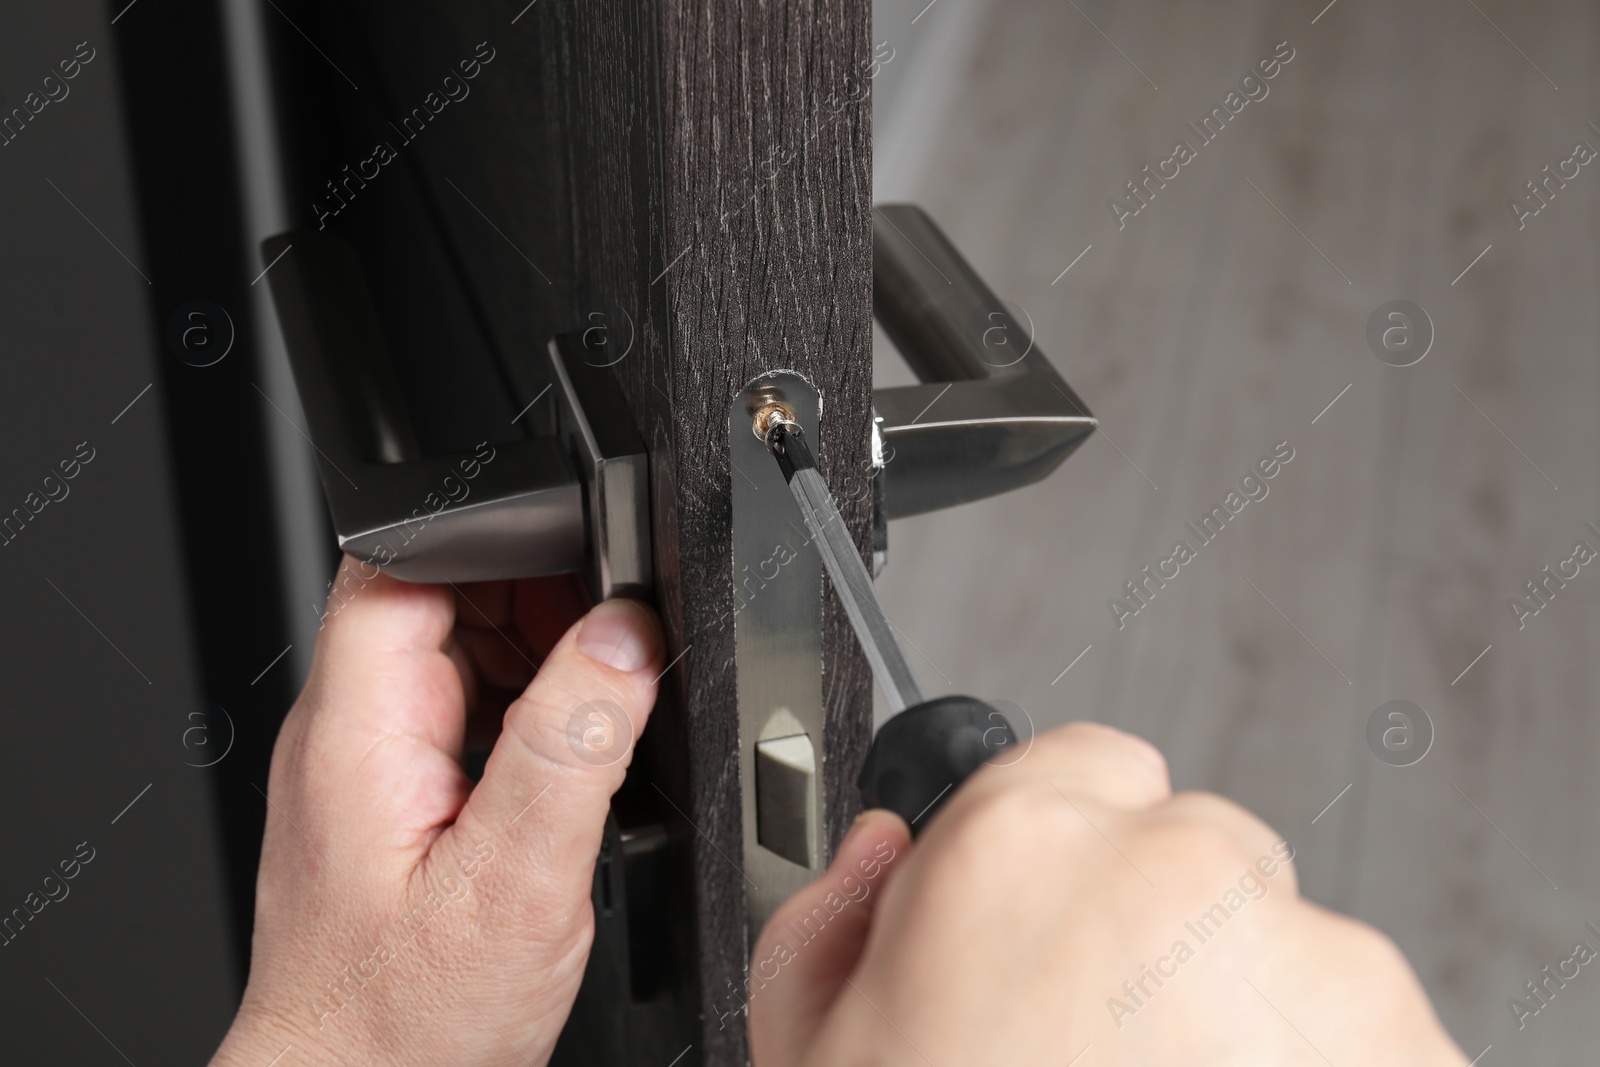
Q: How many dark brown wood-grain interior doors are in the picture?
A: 1